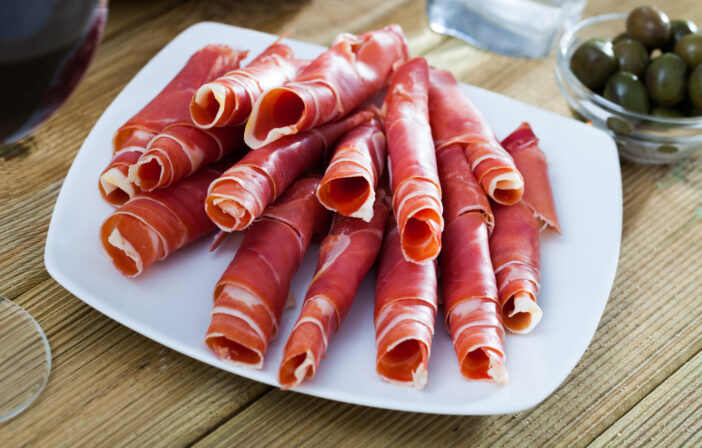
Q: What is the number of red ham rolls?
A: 14